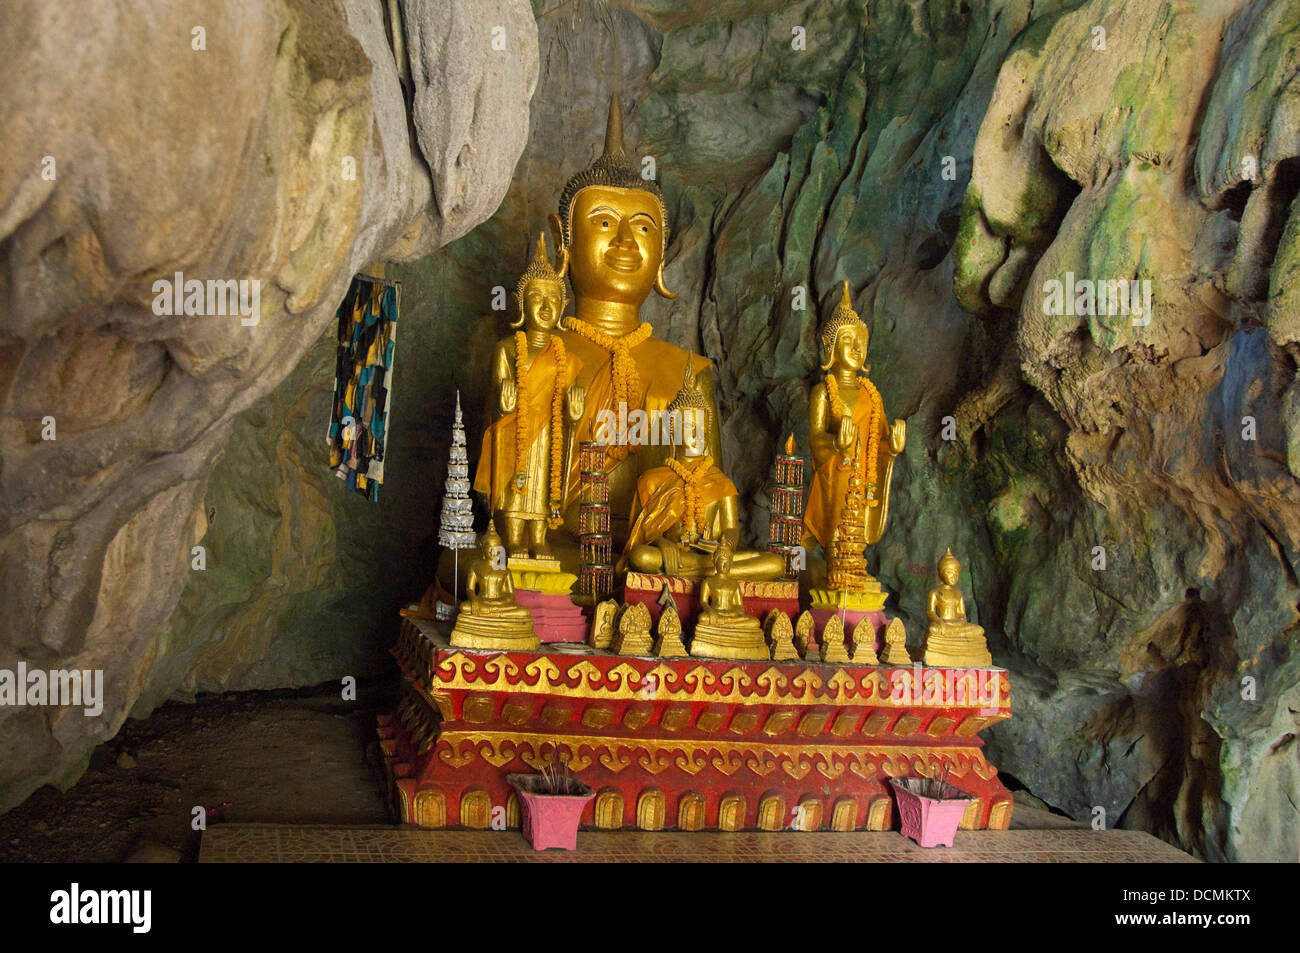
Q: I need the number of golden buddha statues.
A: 7